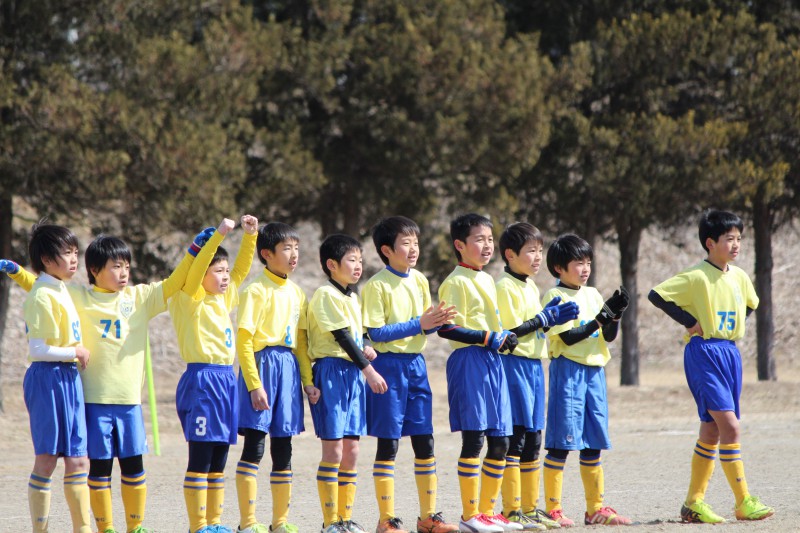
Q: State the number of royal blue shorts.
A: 10